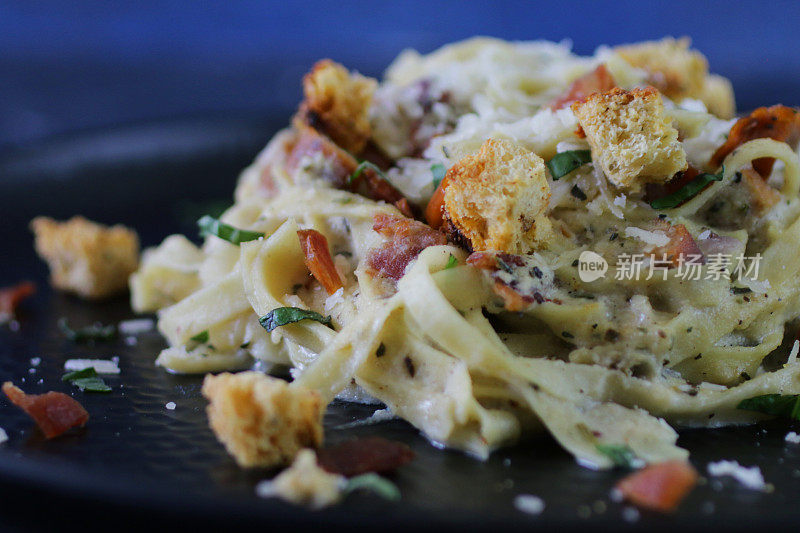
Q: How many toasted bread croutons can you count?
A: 6